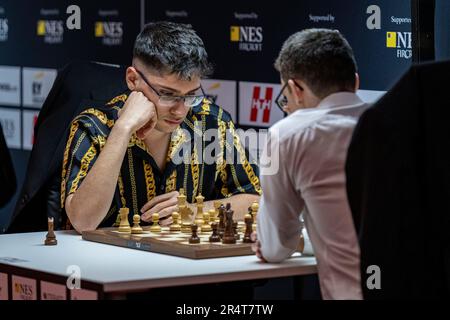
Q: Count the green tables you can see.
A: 0